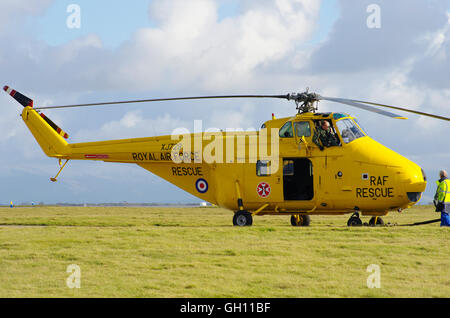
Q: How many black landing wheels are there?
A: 4